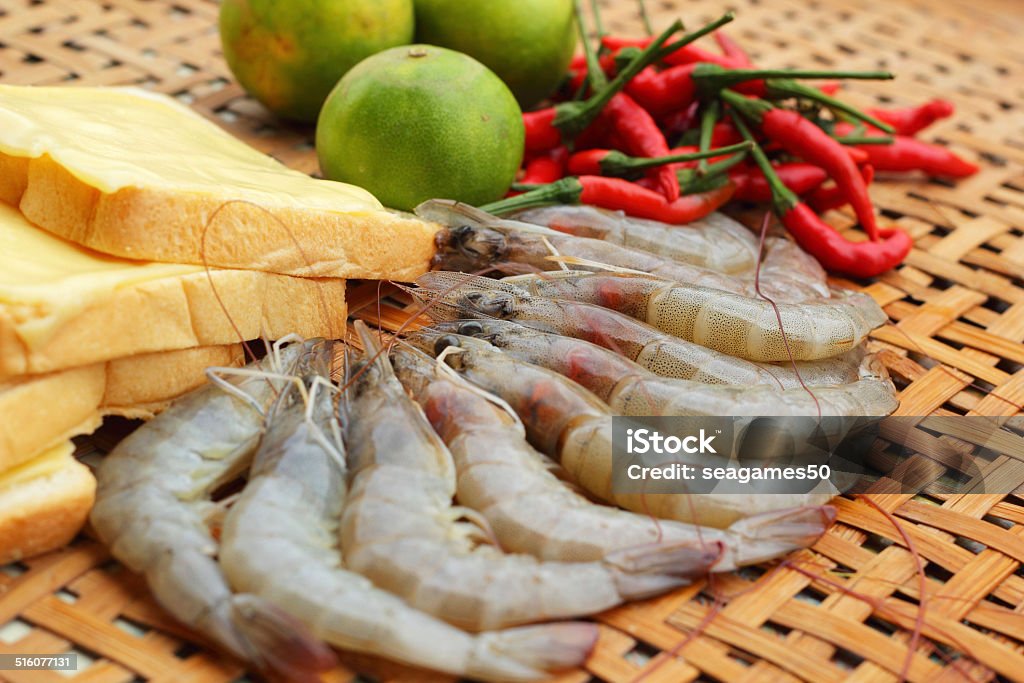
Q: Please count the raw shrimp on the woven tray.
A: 10